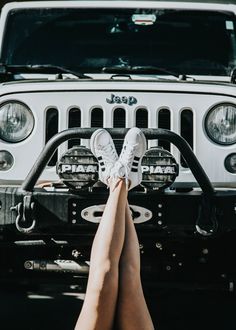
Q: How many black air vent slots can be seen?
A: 7